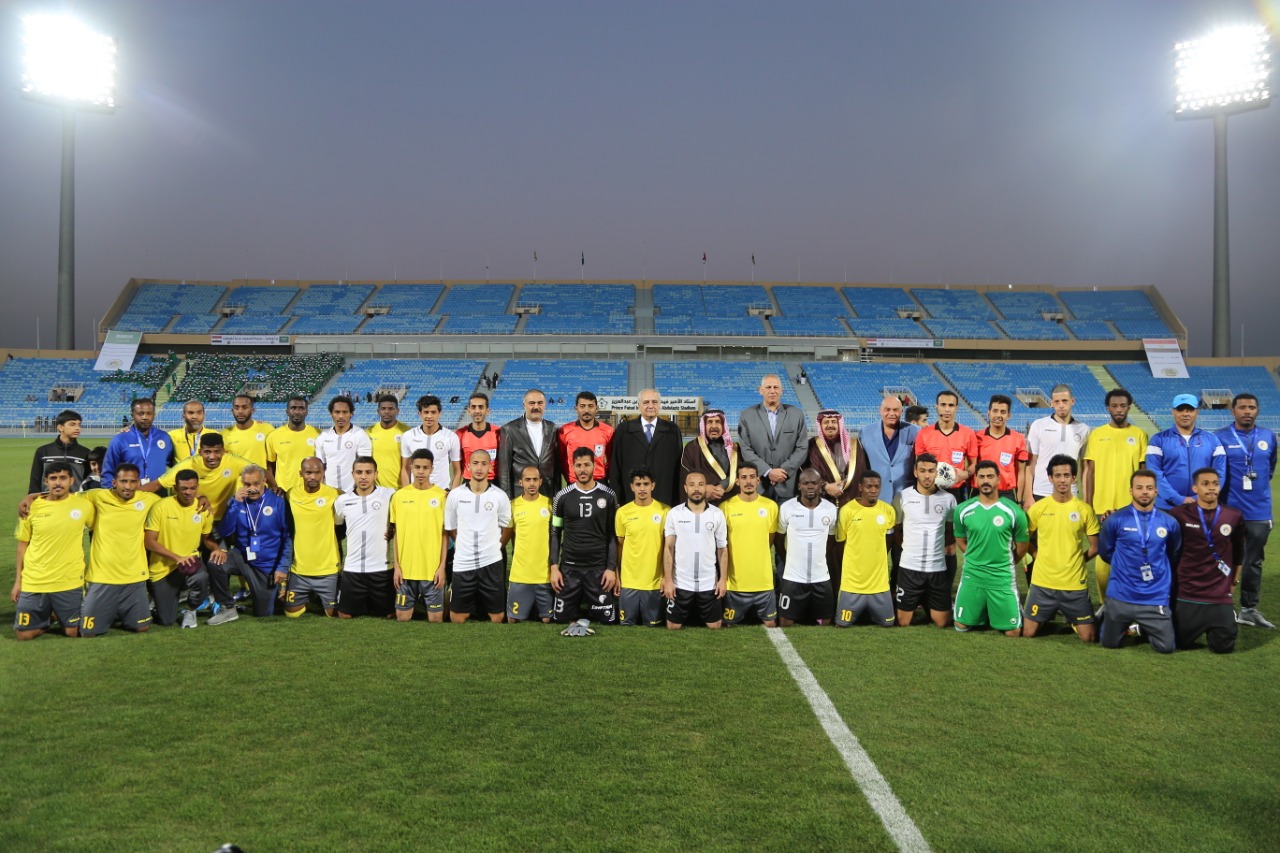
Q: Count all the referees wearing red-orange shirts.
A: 4